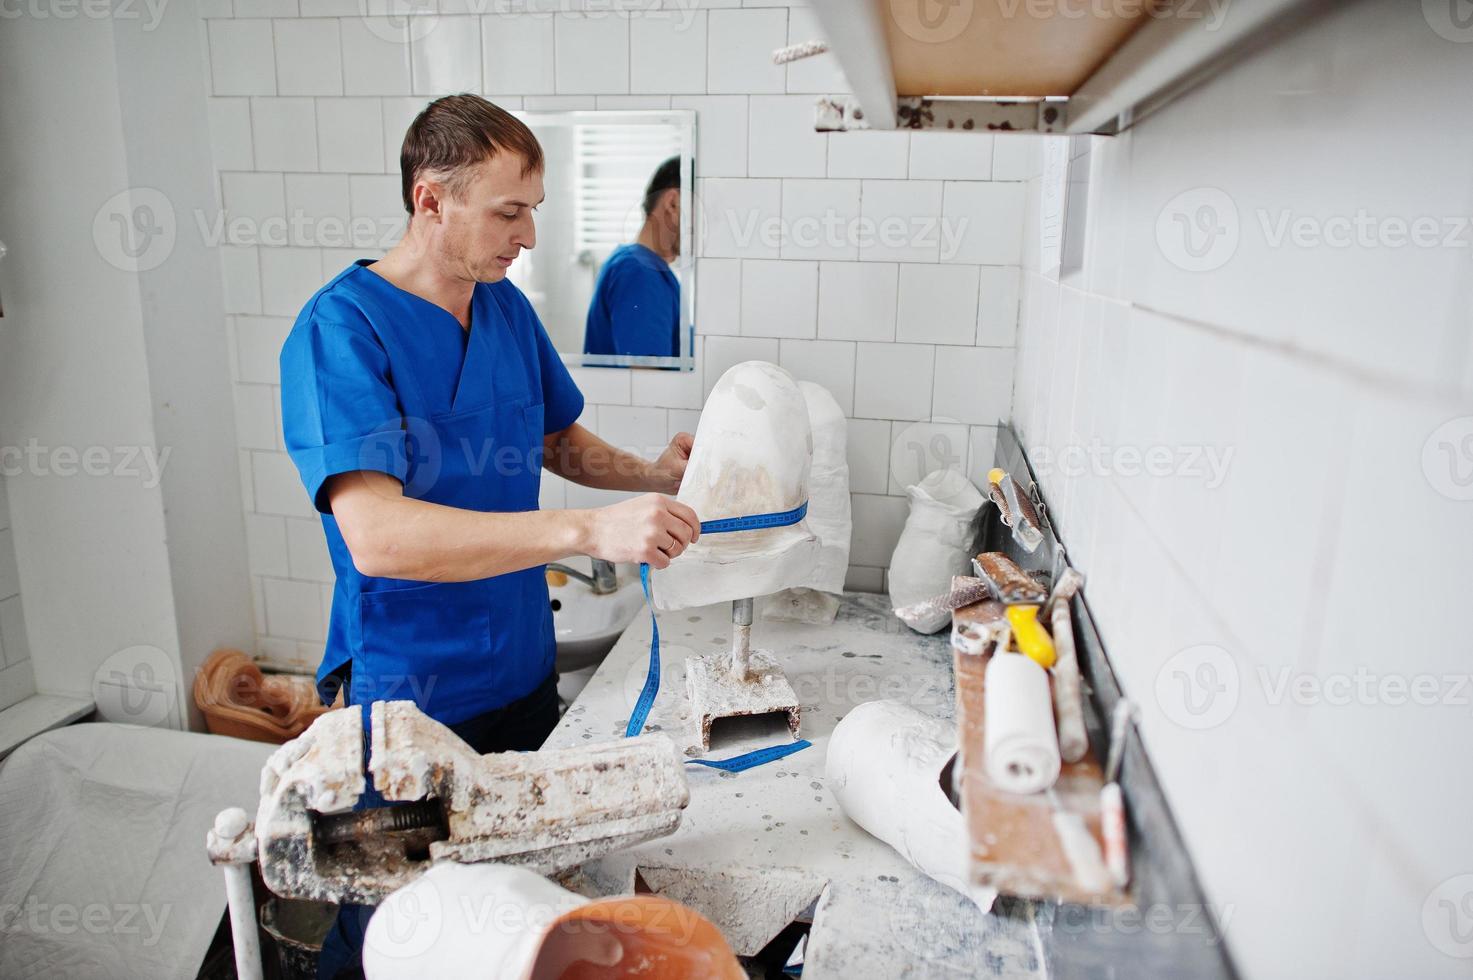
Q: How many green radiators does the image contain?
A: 0